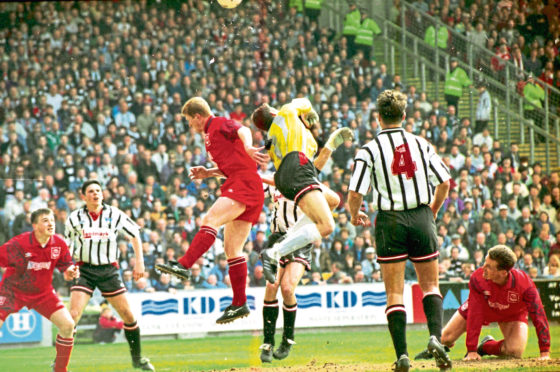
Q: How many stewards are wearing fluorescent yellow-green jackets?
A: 7